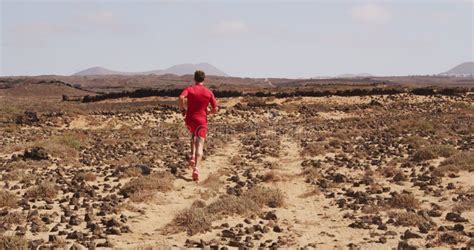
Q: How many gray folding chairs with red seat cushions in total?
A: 0